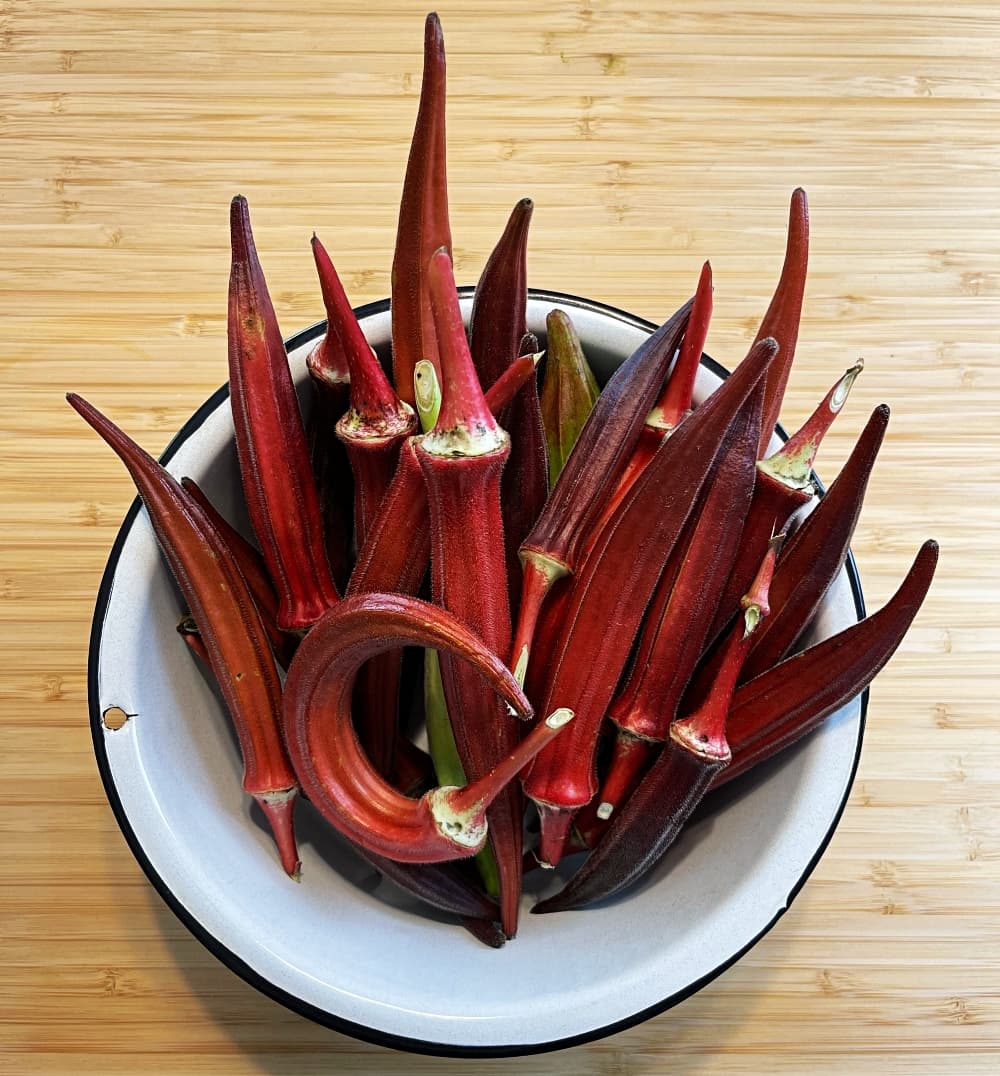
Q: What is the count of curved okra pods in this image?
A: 1